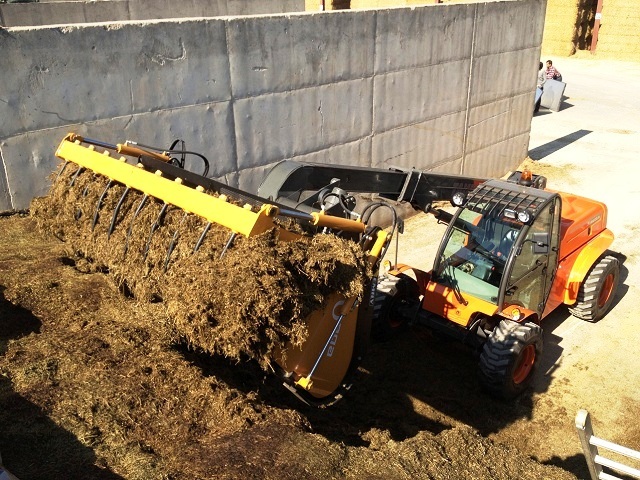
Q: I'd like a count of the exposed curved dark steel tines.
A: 10